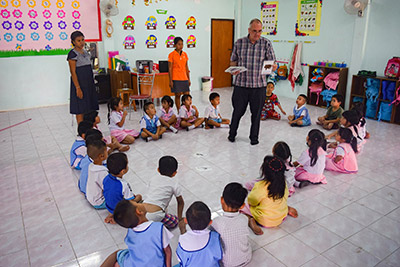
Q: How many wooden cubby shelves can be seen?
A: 2